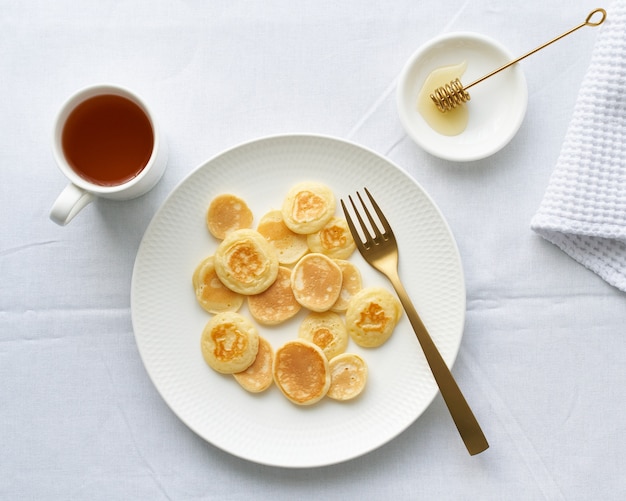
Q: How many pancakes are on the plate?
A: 15